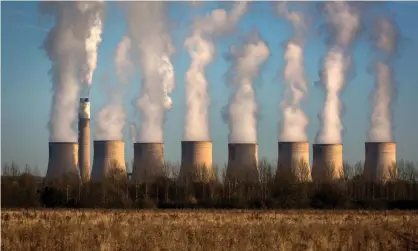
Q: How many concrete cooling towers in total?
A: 8